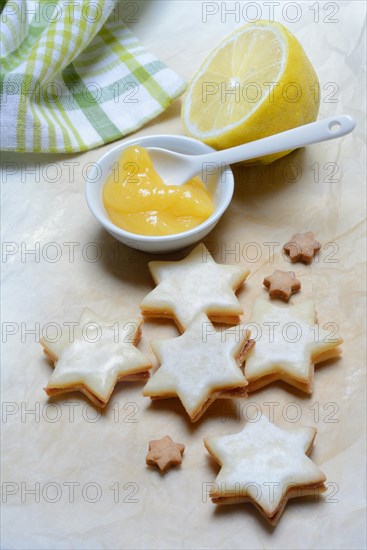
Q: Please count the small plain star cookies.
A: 3